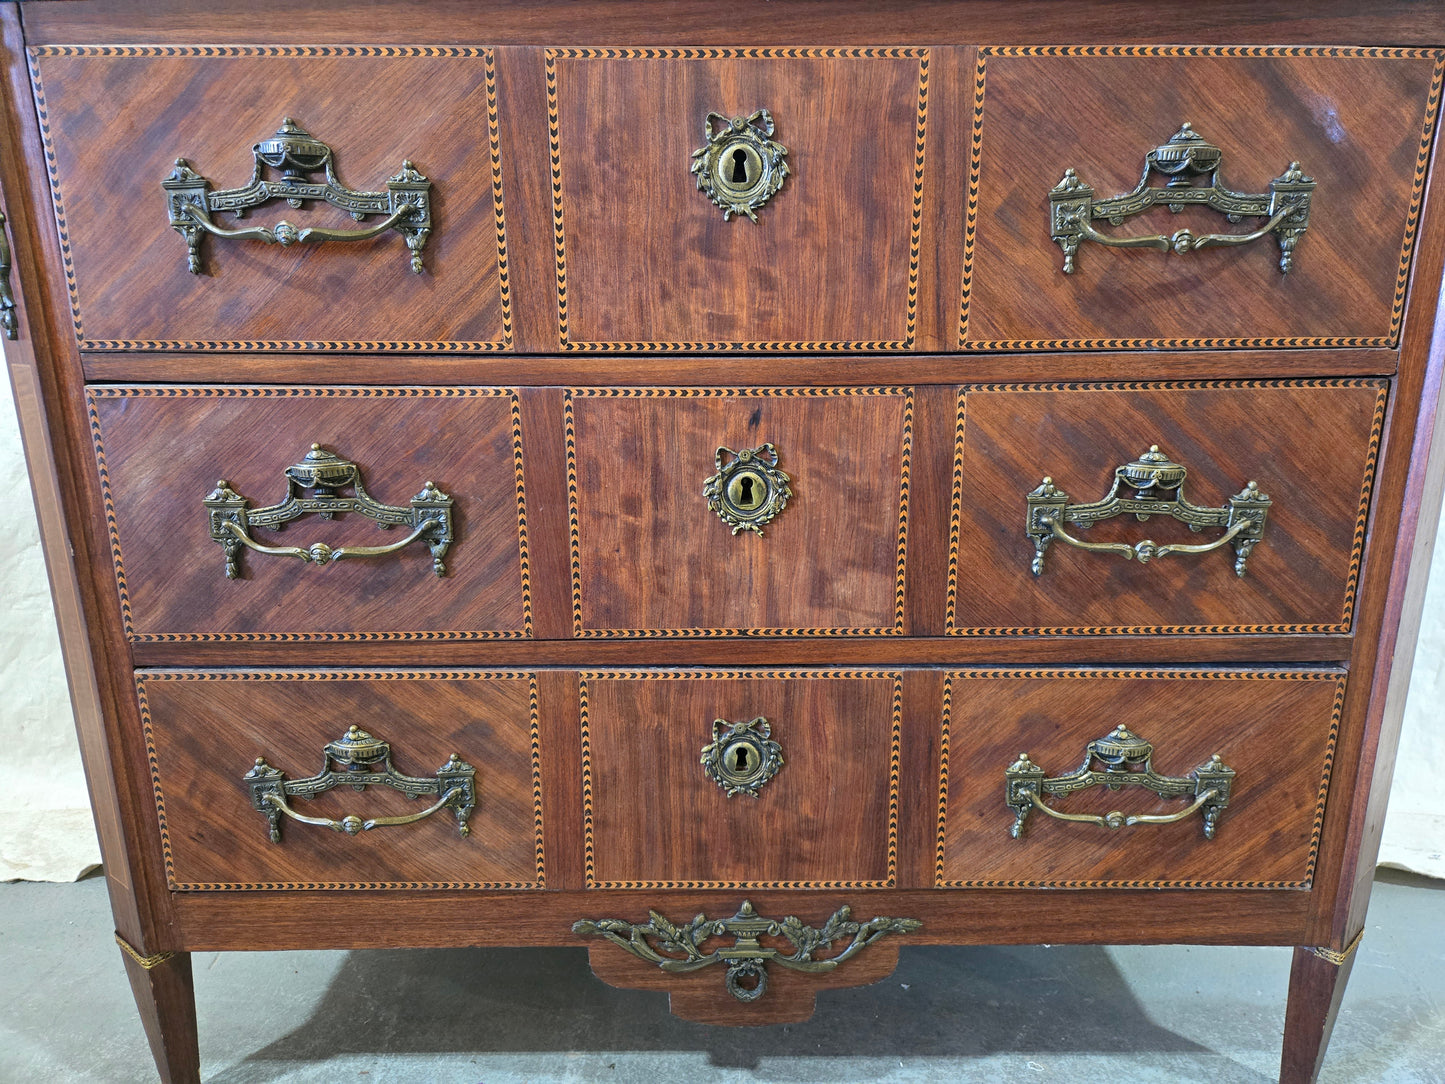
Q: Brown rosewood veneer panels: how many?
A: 9